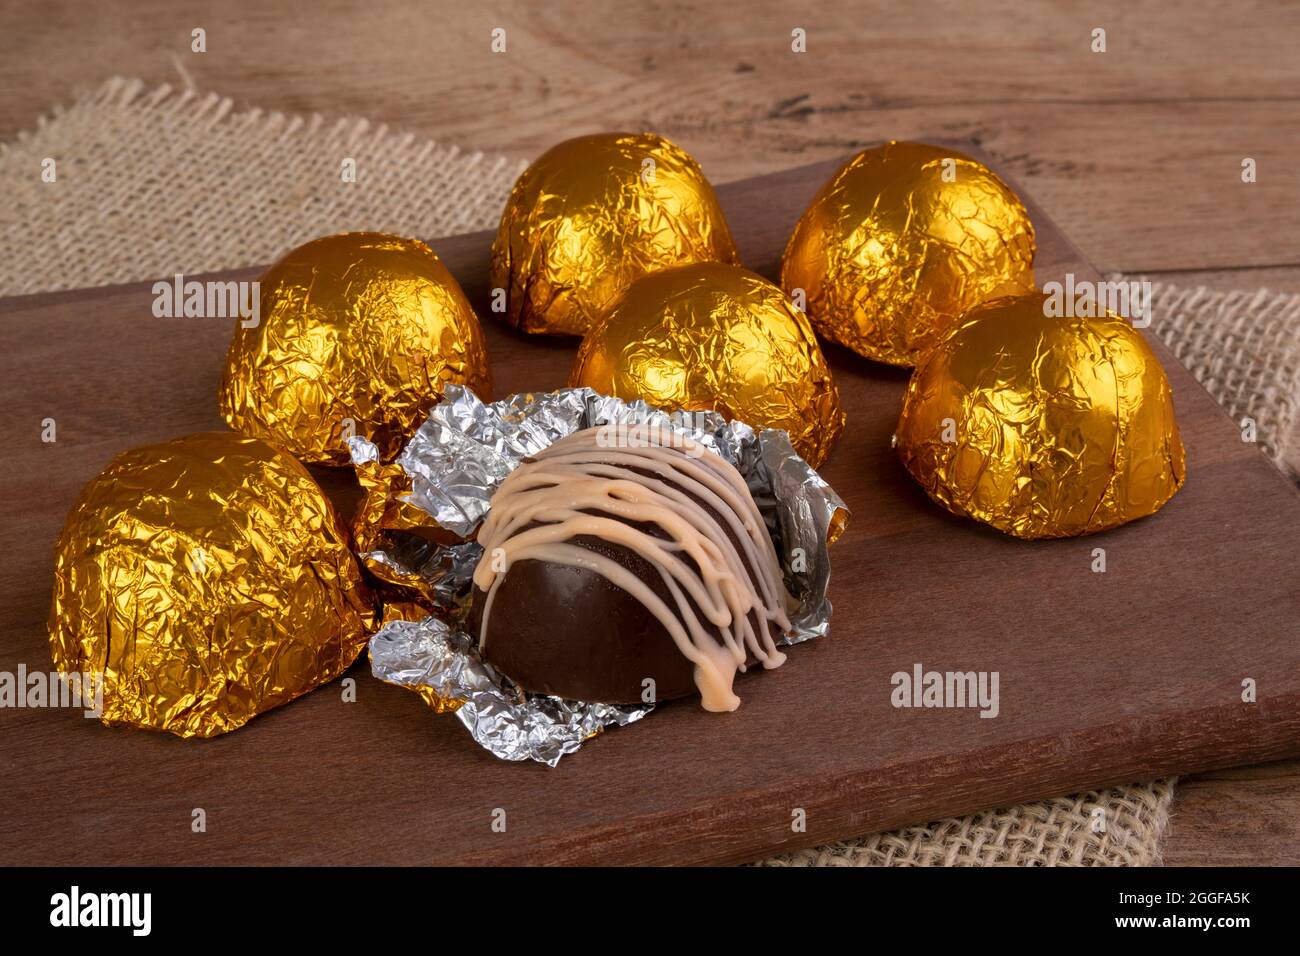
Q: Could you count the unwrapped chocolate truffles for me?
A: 1